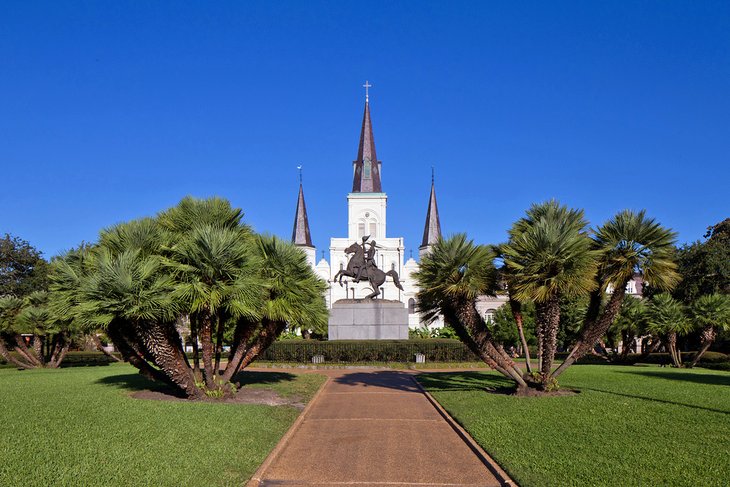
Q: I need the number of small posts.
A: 2